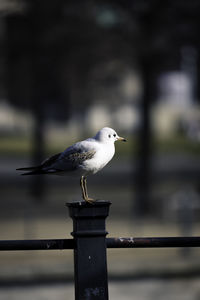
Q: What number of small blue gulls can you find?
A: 0